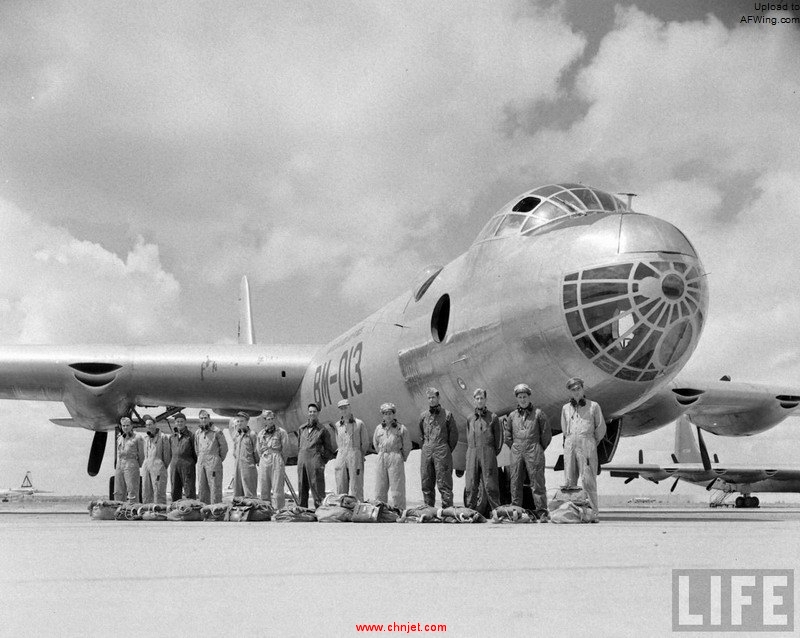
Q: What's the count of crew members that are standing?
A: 13